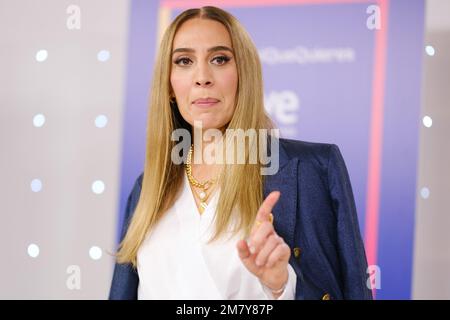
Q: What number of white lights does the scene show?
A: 11